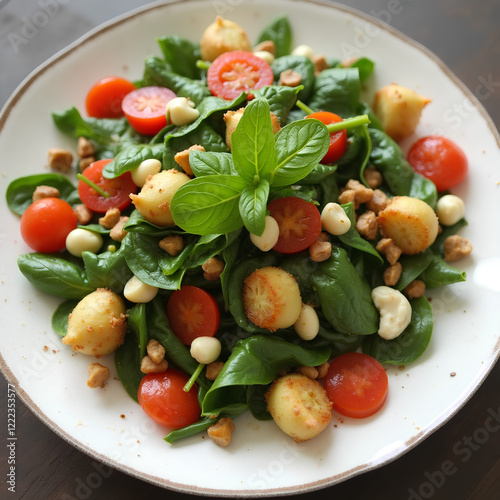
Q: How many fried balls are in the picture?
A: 8